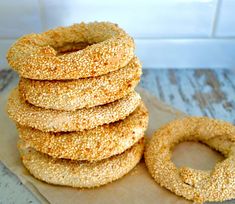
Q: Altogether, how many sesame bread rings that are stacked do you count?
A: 5